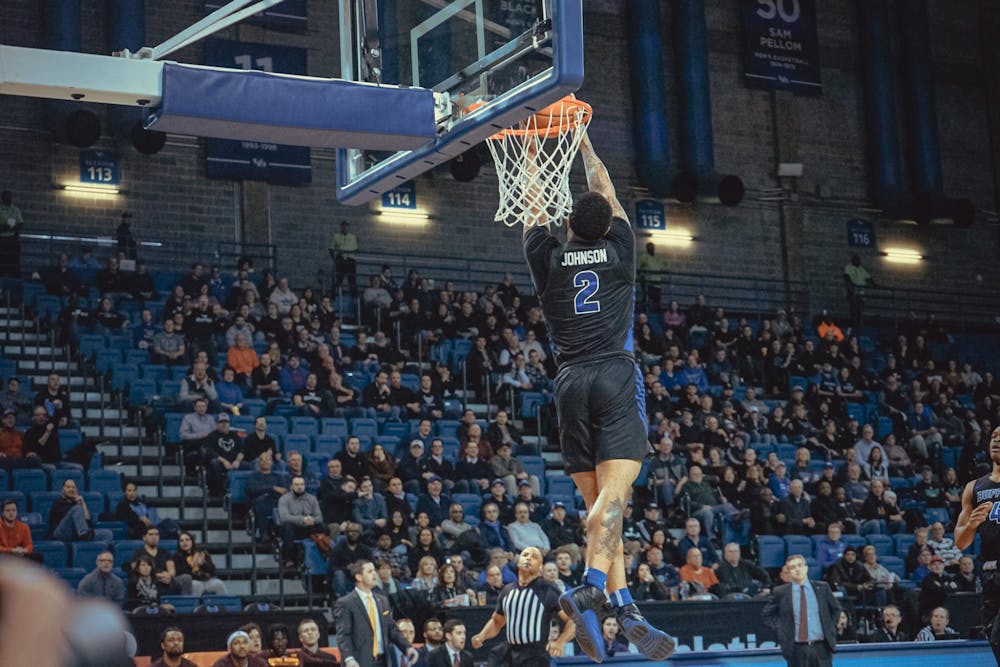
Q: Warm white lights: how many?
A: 4